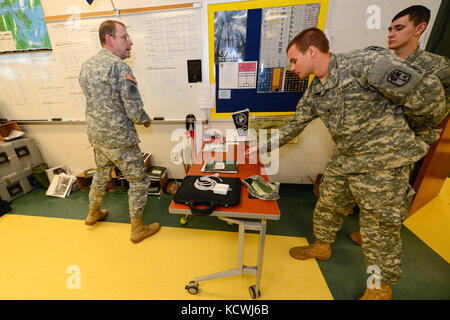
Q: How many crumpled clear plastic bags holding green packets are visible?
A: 1